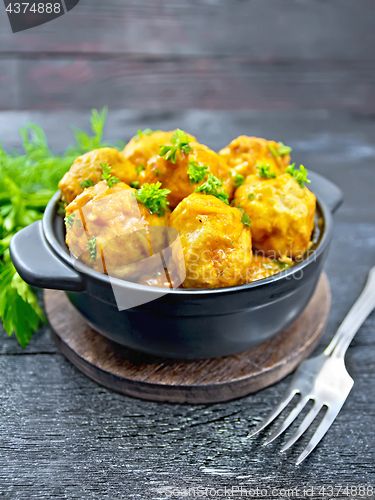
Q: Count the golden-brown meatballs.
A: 7